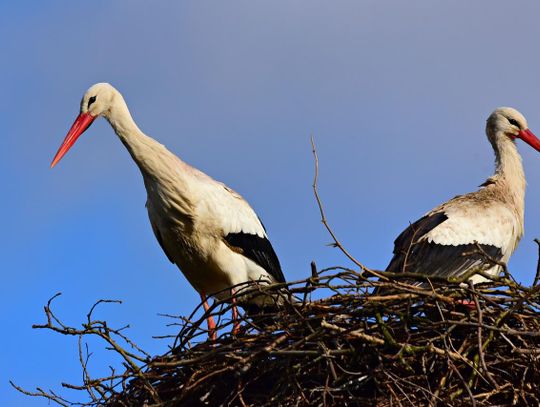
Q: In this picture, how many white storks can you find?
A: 2